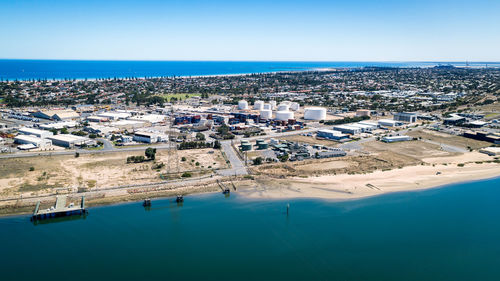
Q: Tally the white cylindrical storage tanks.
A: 10